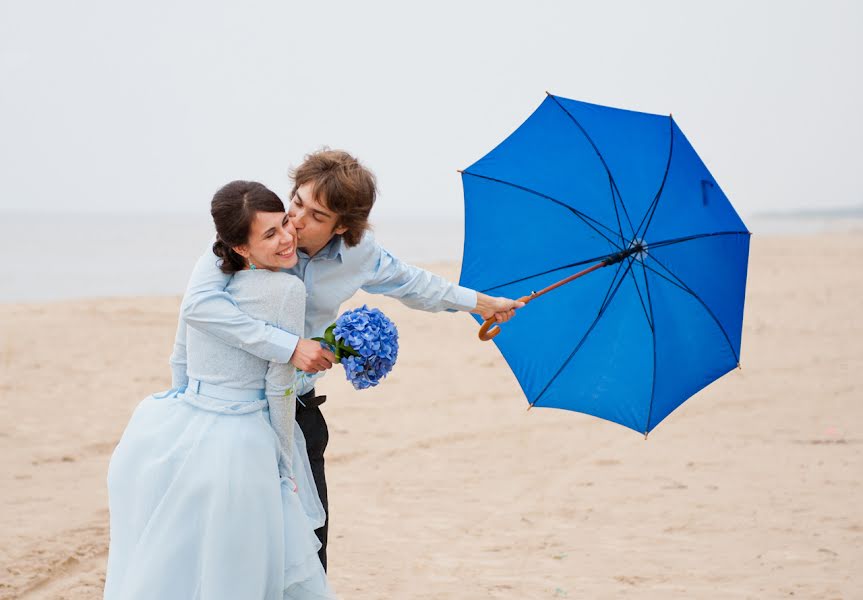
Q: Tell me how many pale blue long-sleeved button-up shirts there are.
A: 1